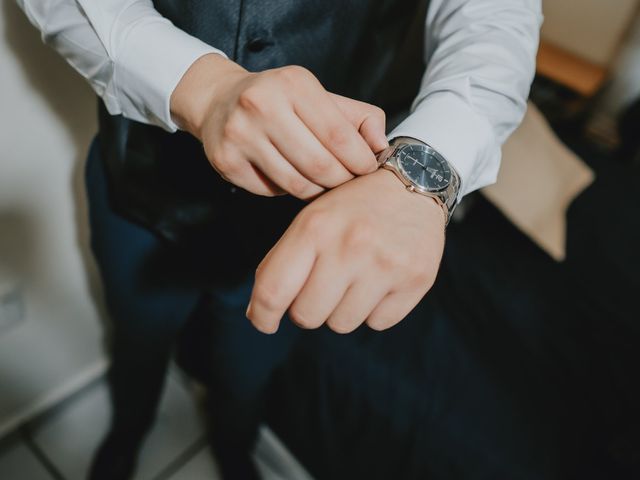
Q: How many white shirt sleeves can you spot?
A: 2